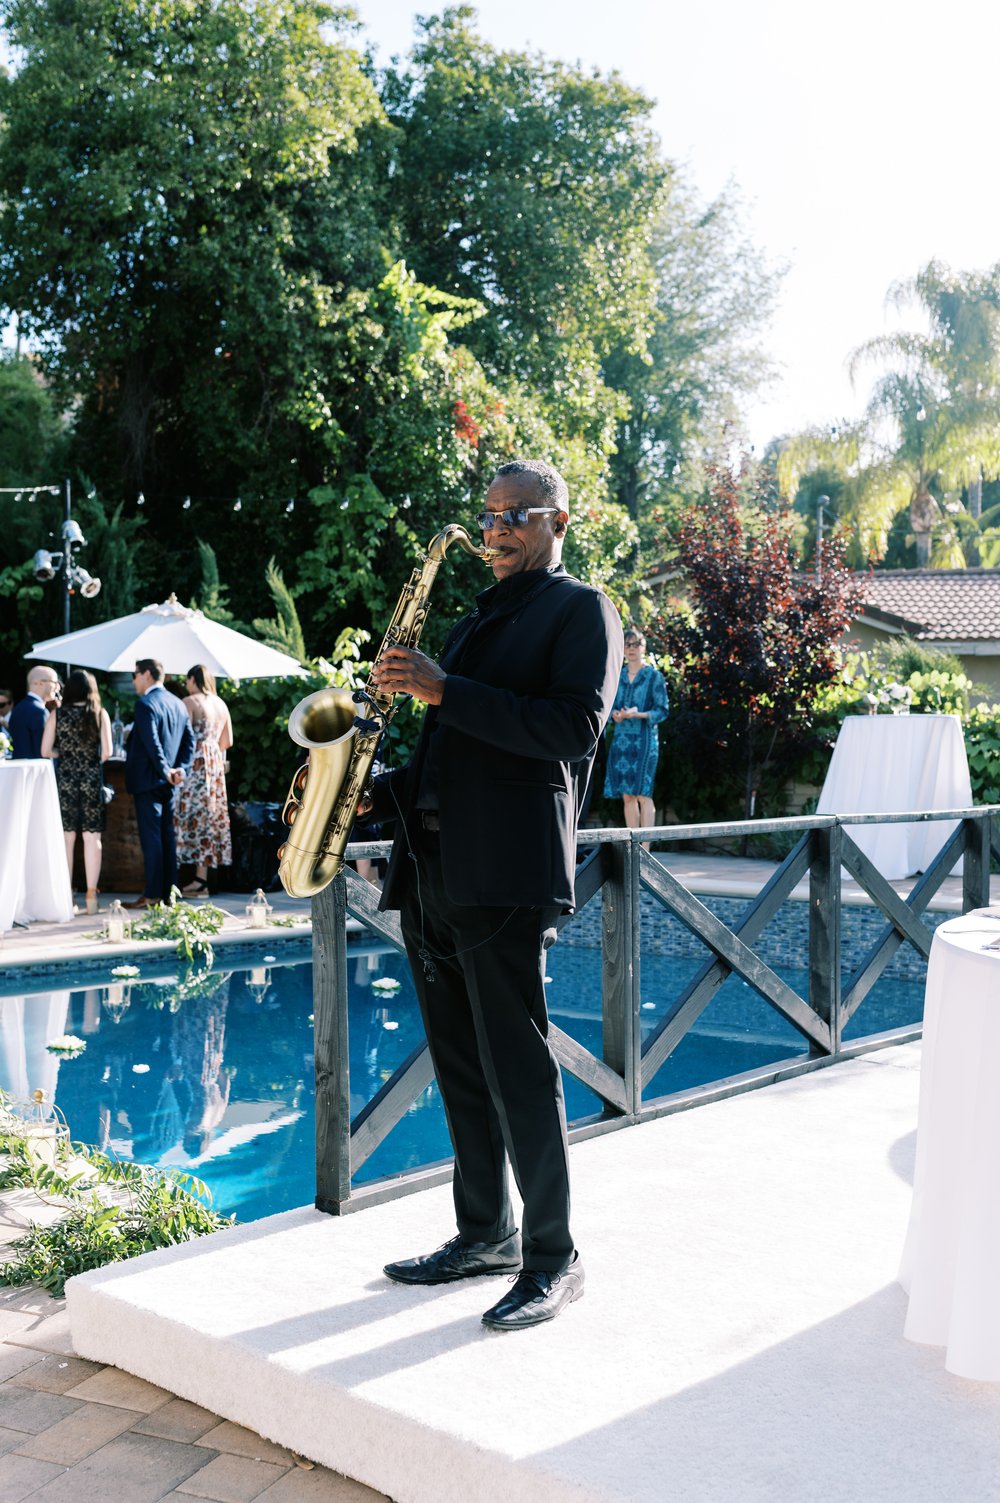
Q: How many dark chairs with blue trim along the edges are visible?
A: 0